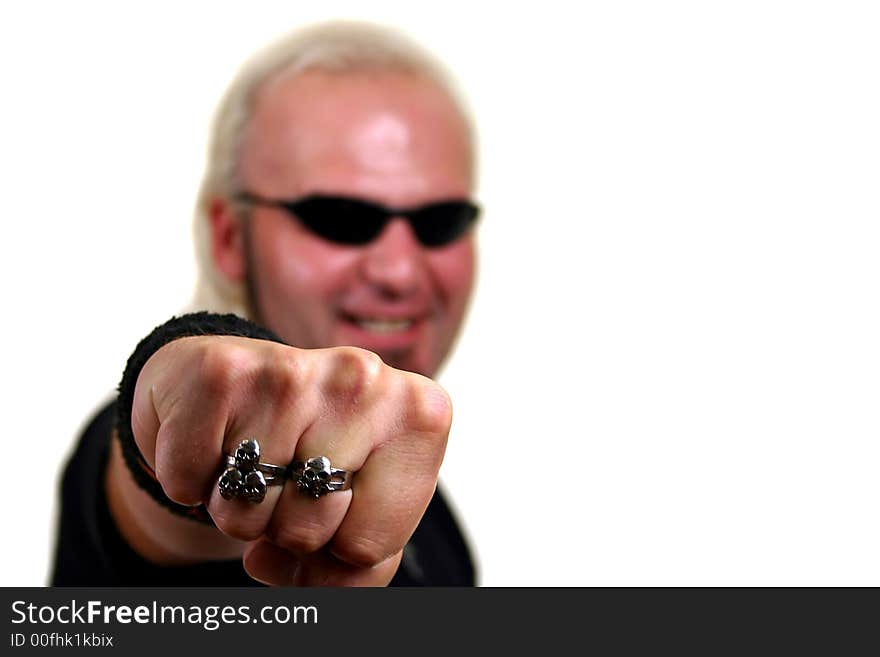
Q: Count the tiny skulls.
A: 4